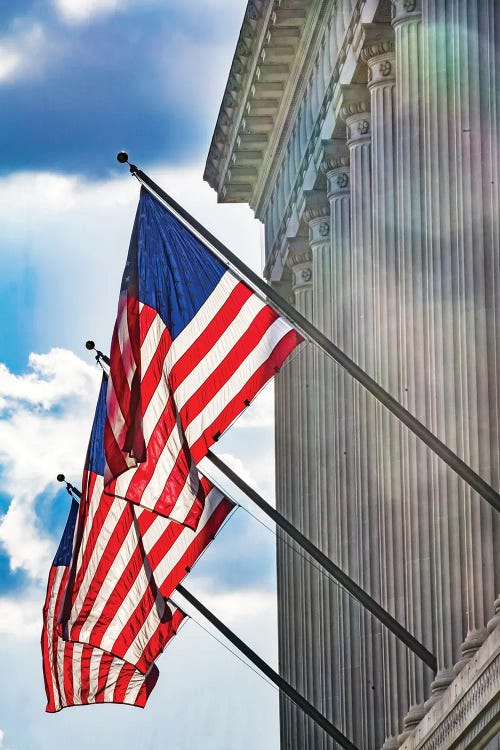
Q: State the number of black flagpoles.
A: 3